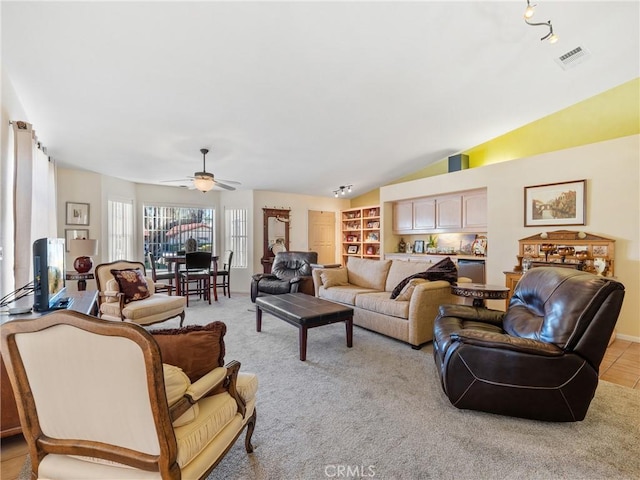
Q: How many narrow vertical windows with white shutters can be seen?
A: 2